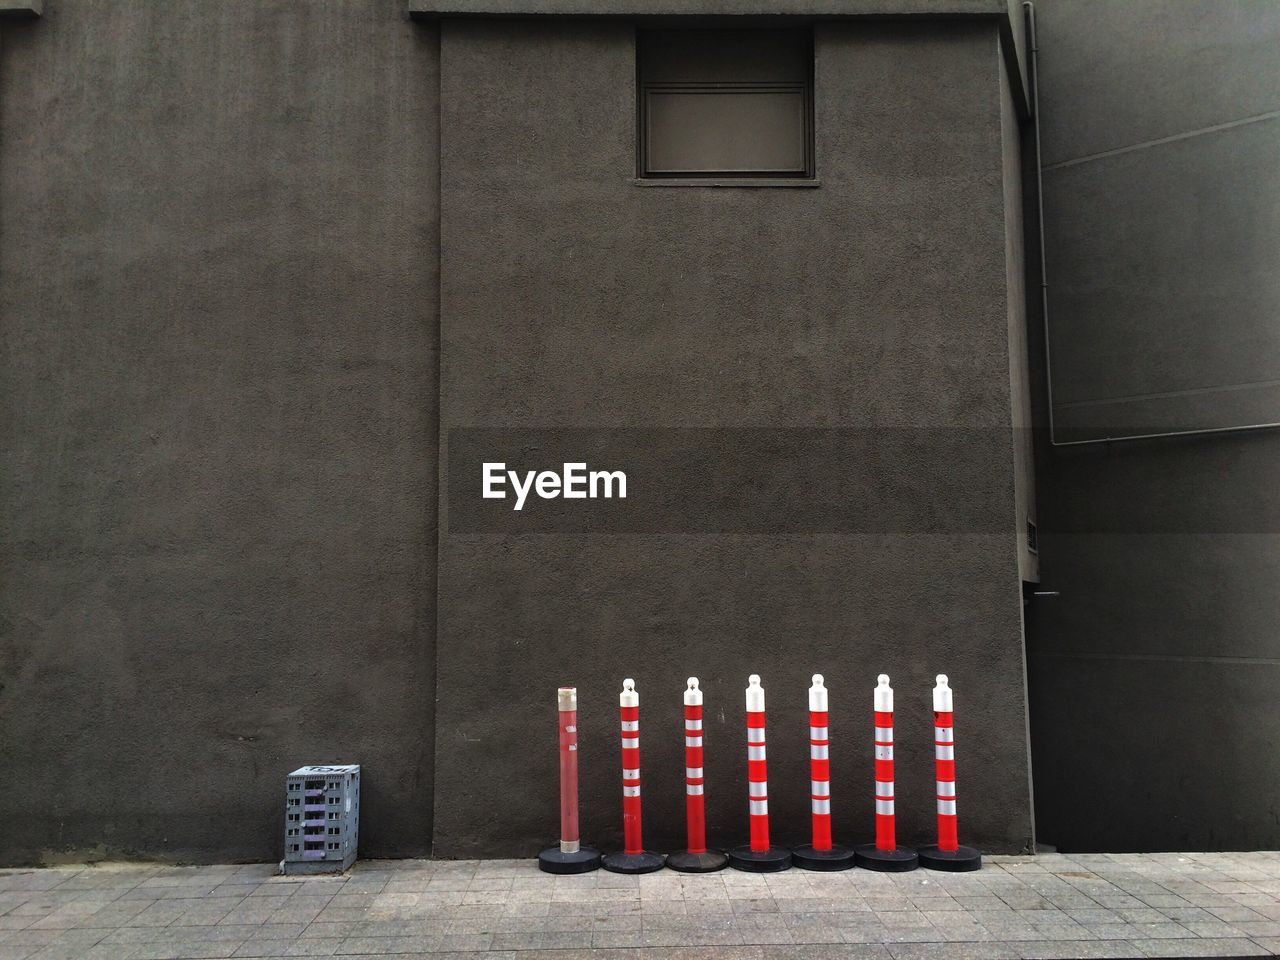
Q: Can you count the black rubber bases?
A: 7